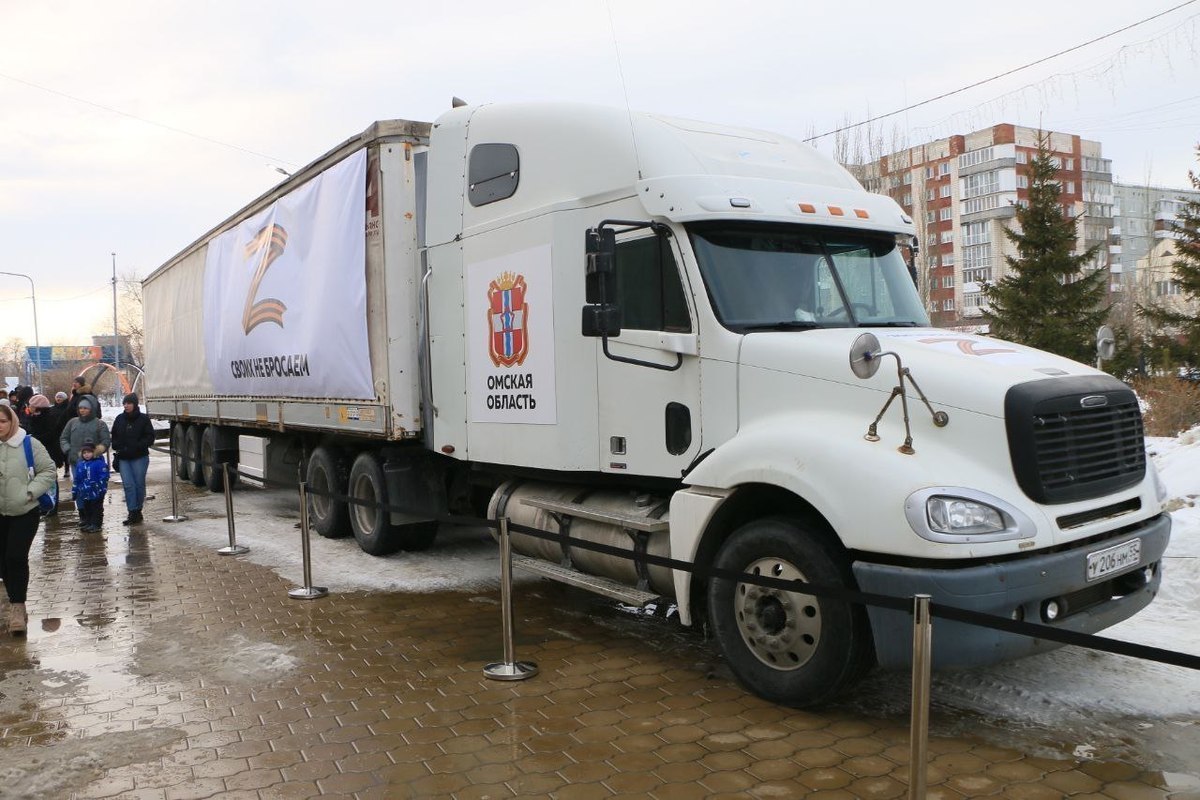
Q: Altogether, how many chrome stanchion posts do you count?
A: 5